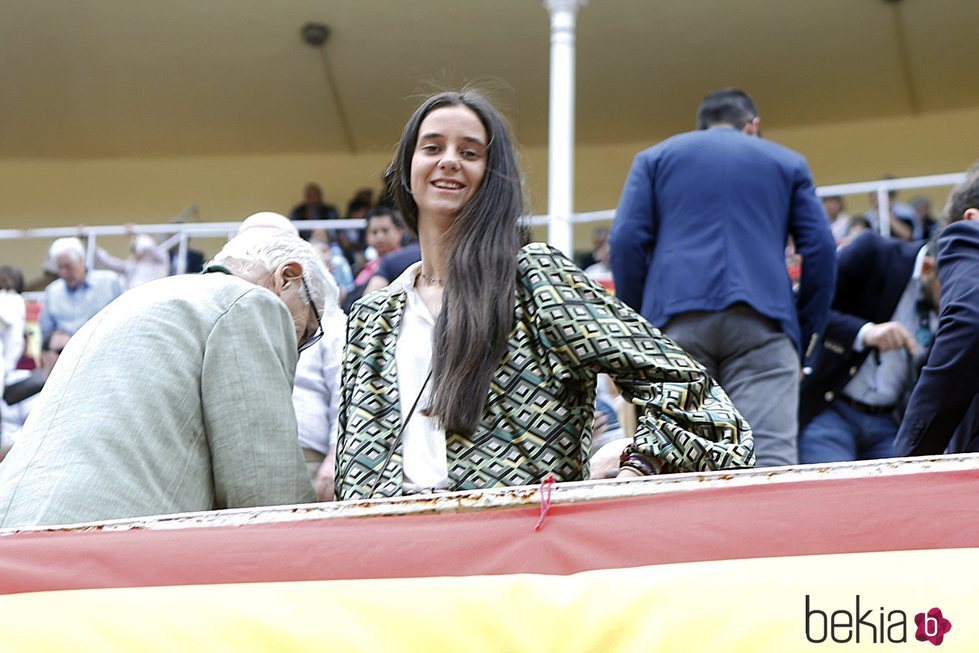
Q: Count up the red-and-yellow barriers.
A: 1